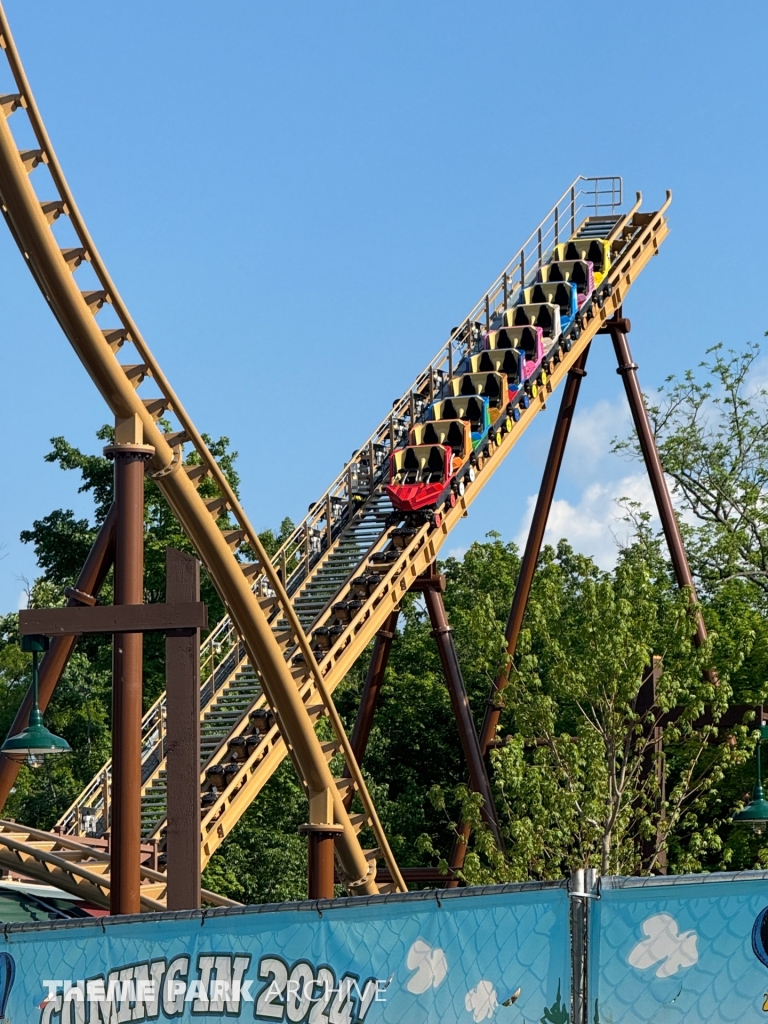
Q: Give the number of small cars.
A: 10